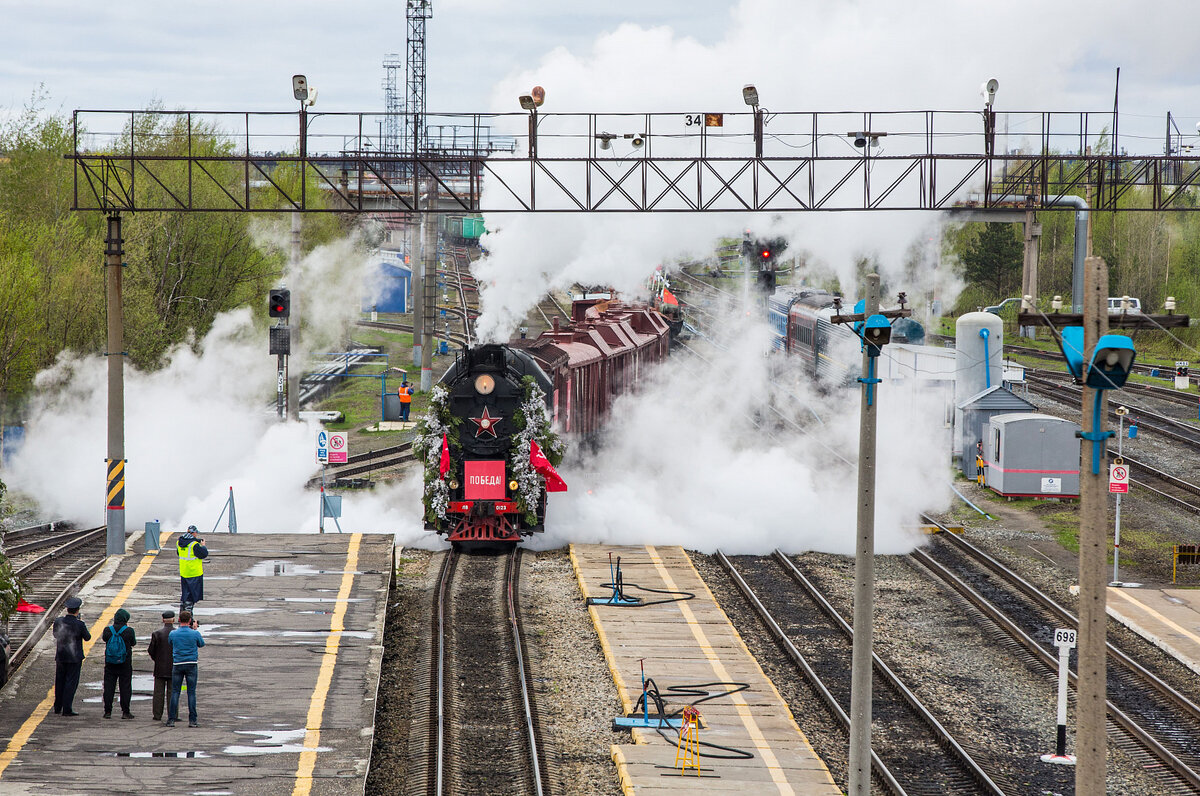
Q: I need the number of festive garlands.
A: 2